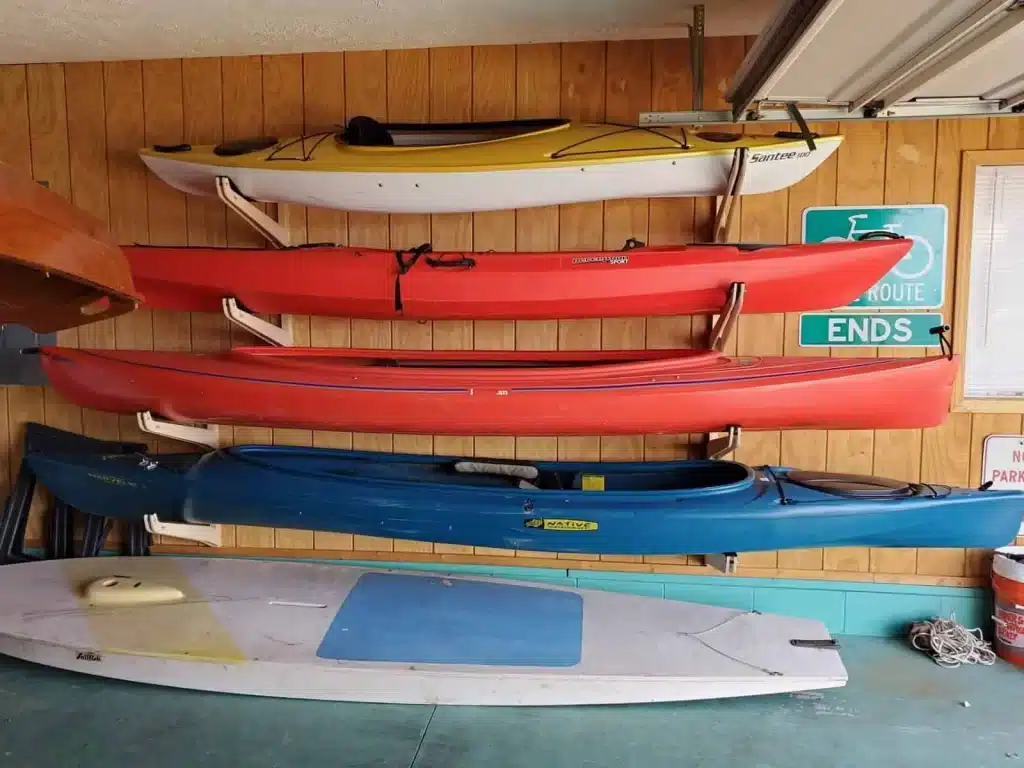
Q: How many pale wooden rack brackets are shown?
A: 8